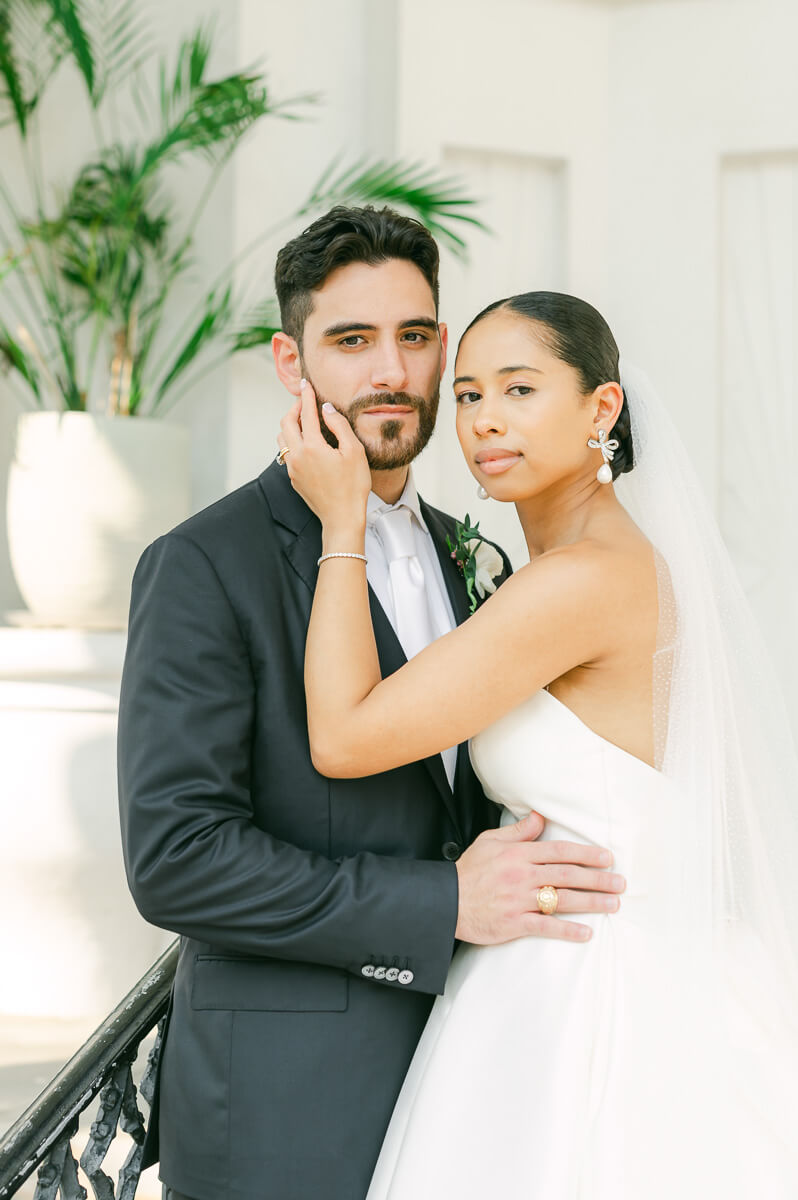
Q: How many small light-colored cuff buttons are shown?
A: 4